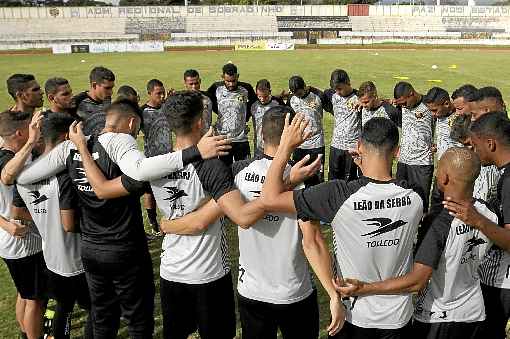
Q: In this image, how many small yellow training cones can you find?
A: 3